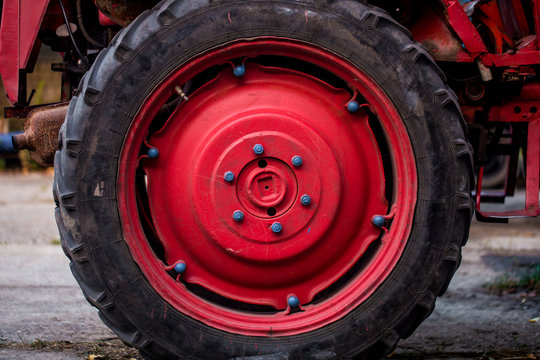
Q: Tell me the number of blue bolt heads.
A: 12